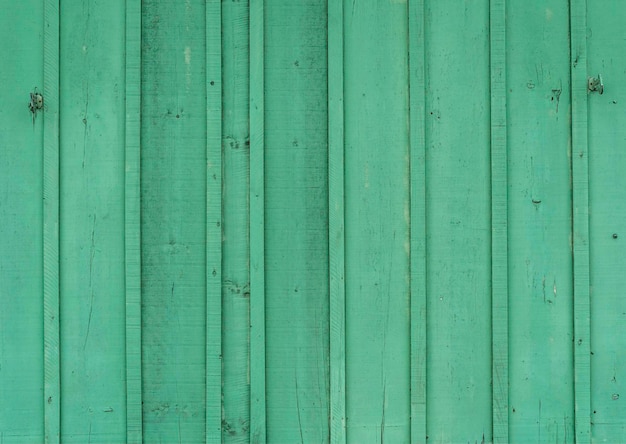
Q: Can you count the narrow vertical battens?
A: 8